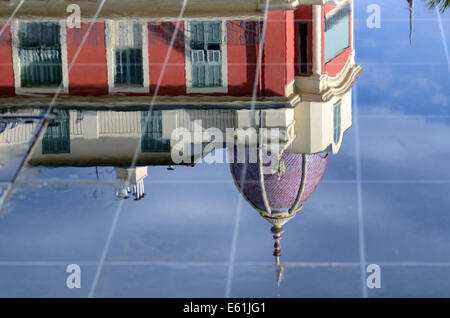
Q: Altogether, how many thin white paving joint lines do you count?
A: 11